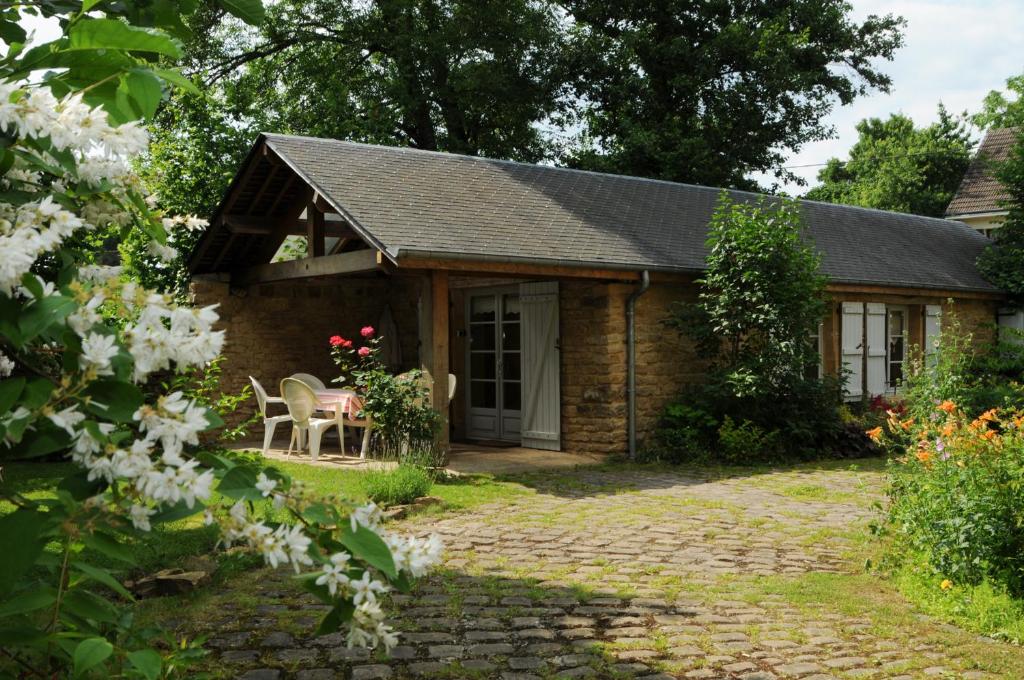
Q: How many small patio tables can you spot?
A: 1